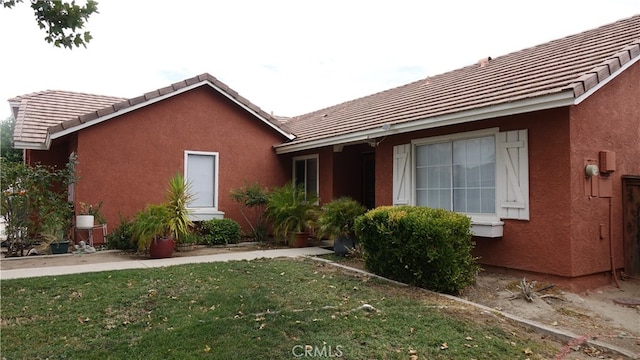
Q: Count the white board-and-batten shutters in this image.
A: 2